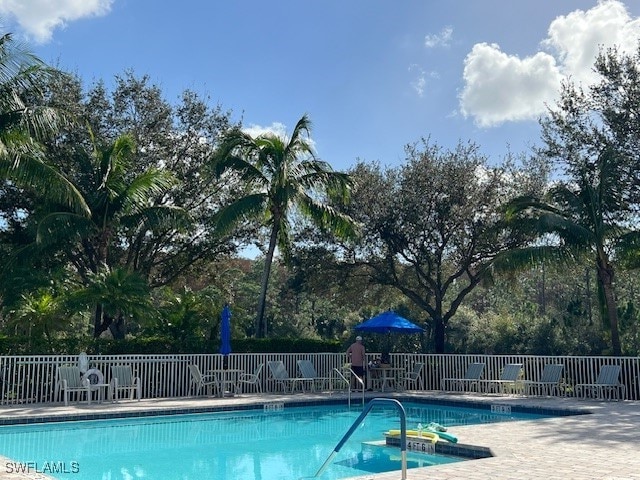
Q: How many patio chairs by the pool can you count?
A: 11